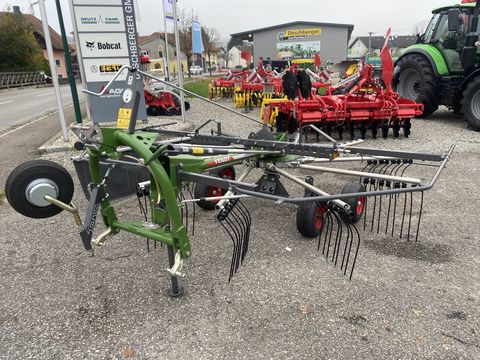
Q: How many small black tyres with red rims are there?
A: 4